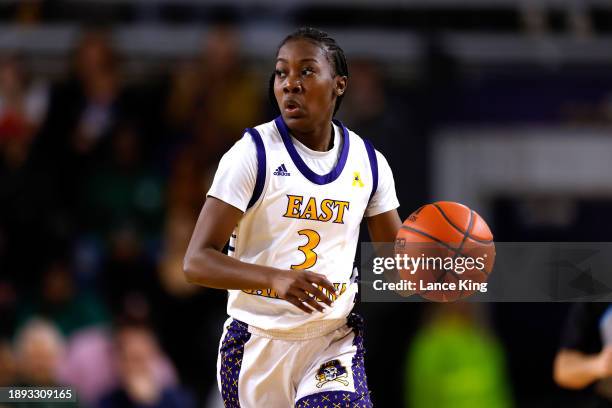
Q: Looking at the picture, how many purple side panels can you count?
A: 2